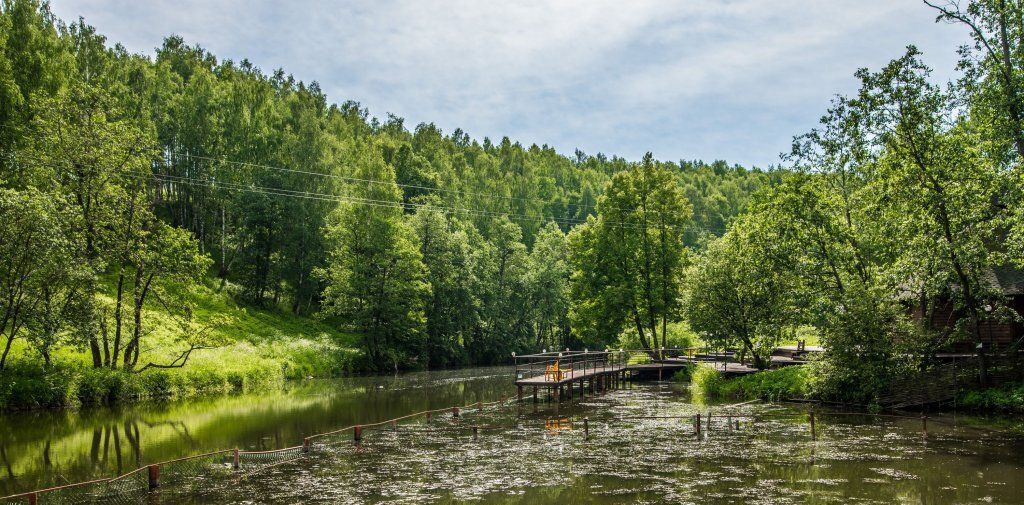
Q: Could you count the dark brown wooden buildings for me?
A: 1